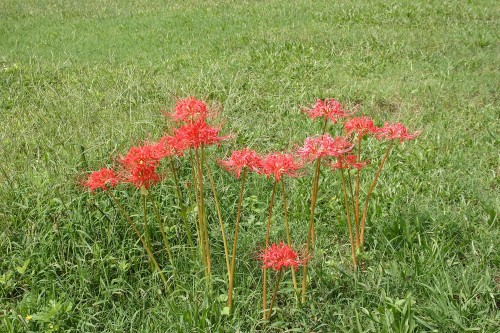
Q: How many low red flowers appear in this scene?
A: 1